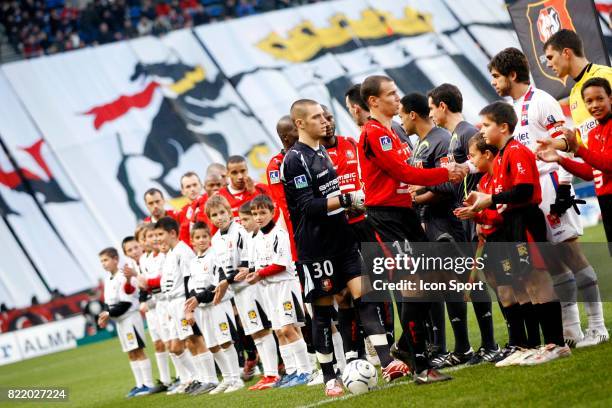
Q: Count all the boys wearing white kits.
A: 9